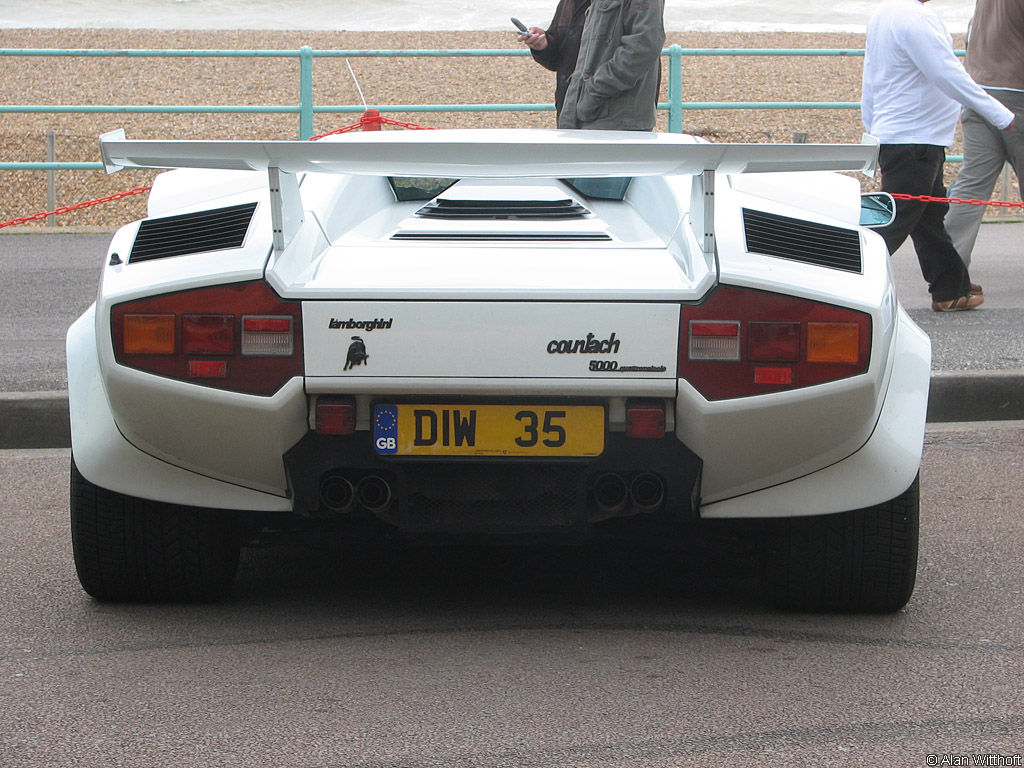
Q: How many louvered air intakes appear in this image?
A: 2